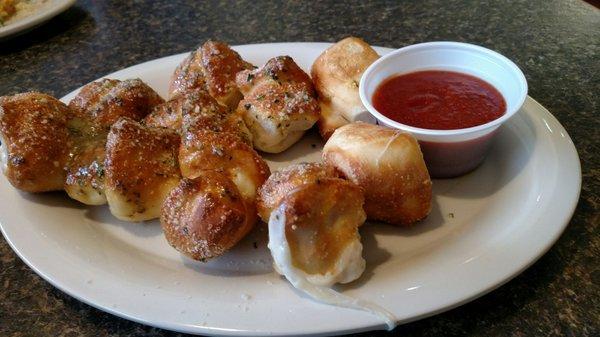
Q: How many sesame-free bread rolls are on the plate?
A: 2